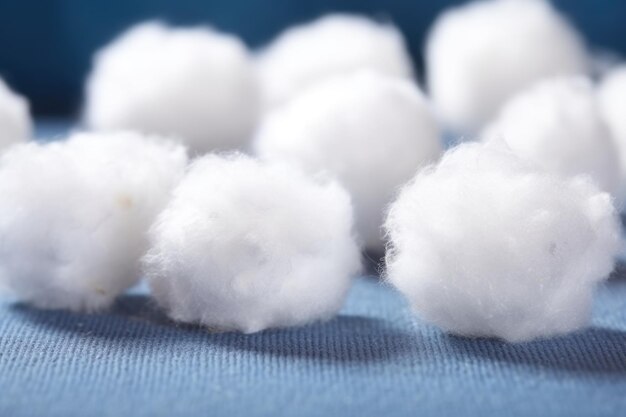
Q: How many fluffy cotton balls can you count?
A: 10